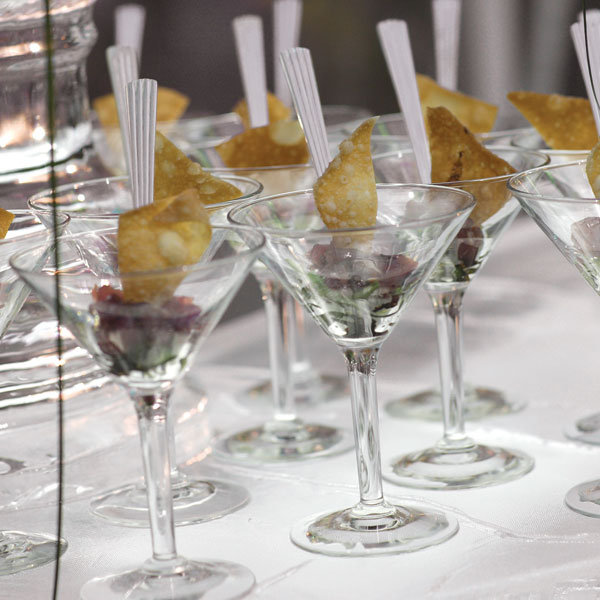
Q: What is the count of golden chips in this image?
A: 11